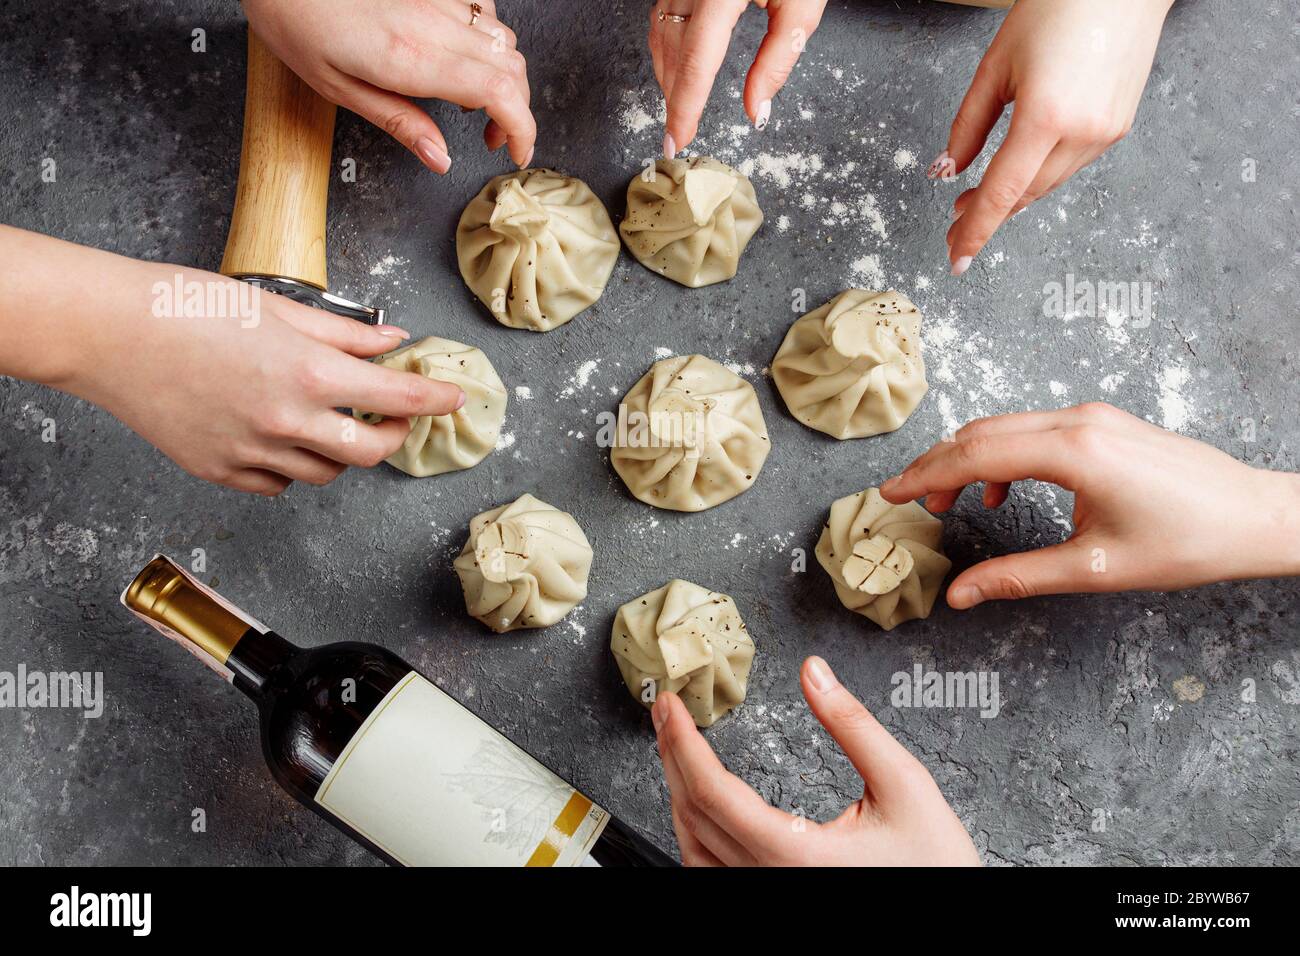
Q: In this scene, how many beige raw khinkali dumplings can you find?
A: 8